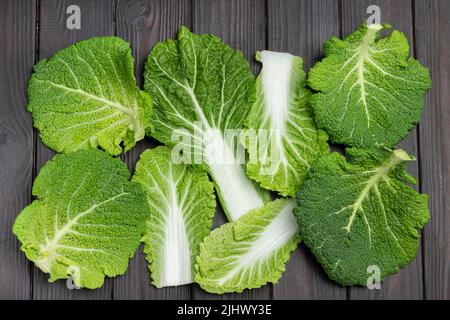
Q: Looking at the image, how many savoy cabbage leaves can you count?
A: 4